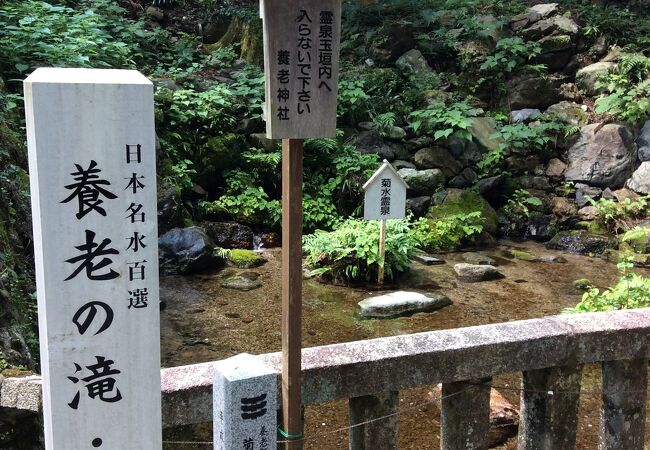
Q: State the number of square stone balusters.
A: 4